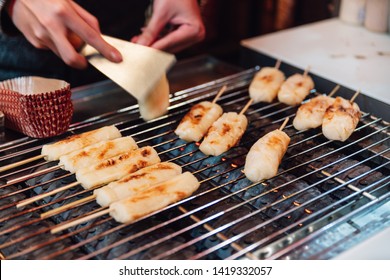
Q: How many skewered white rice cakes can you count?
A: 12